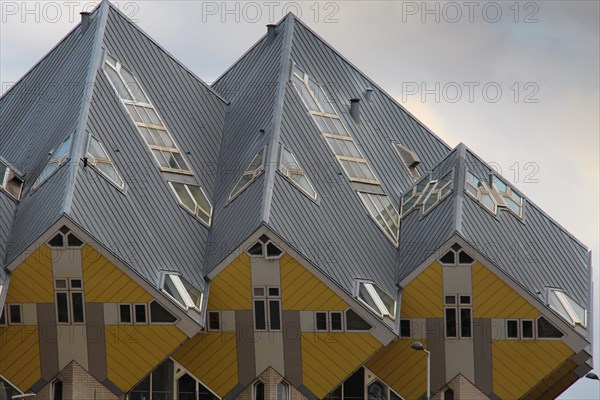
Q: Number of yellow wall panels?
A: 12